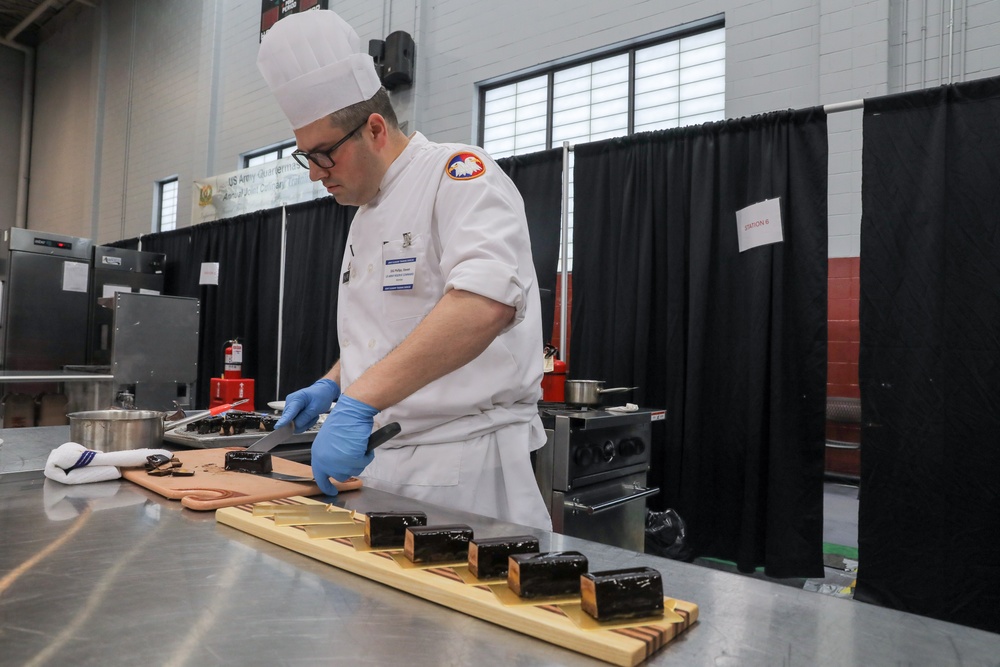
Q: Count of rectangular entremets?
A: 6